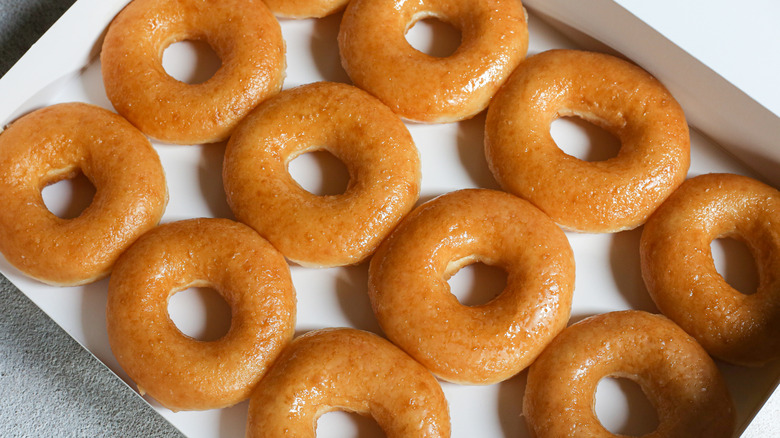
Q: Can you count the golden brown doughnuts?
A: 11